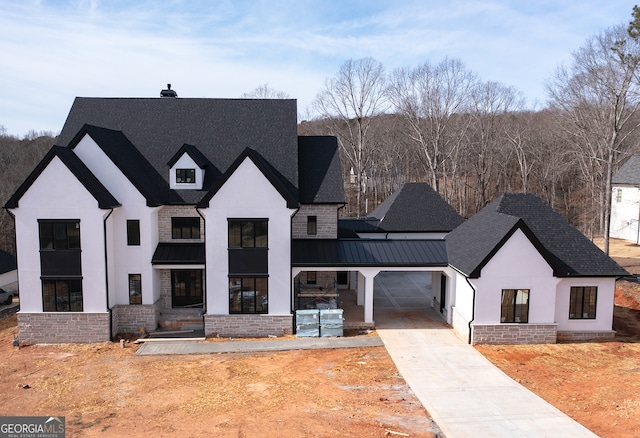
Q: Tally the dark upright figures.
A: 0